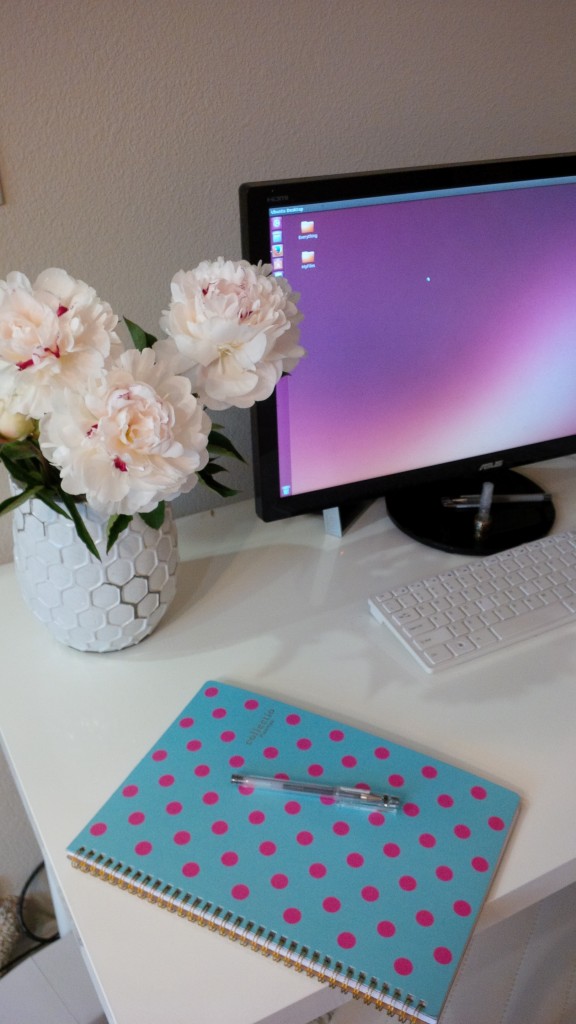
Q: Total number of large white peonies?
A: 3